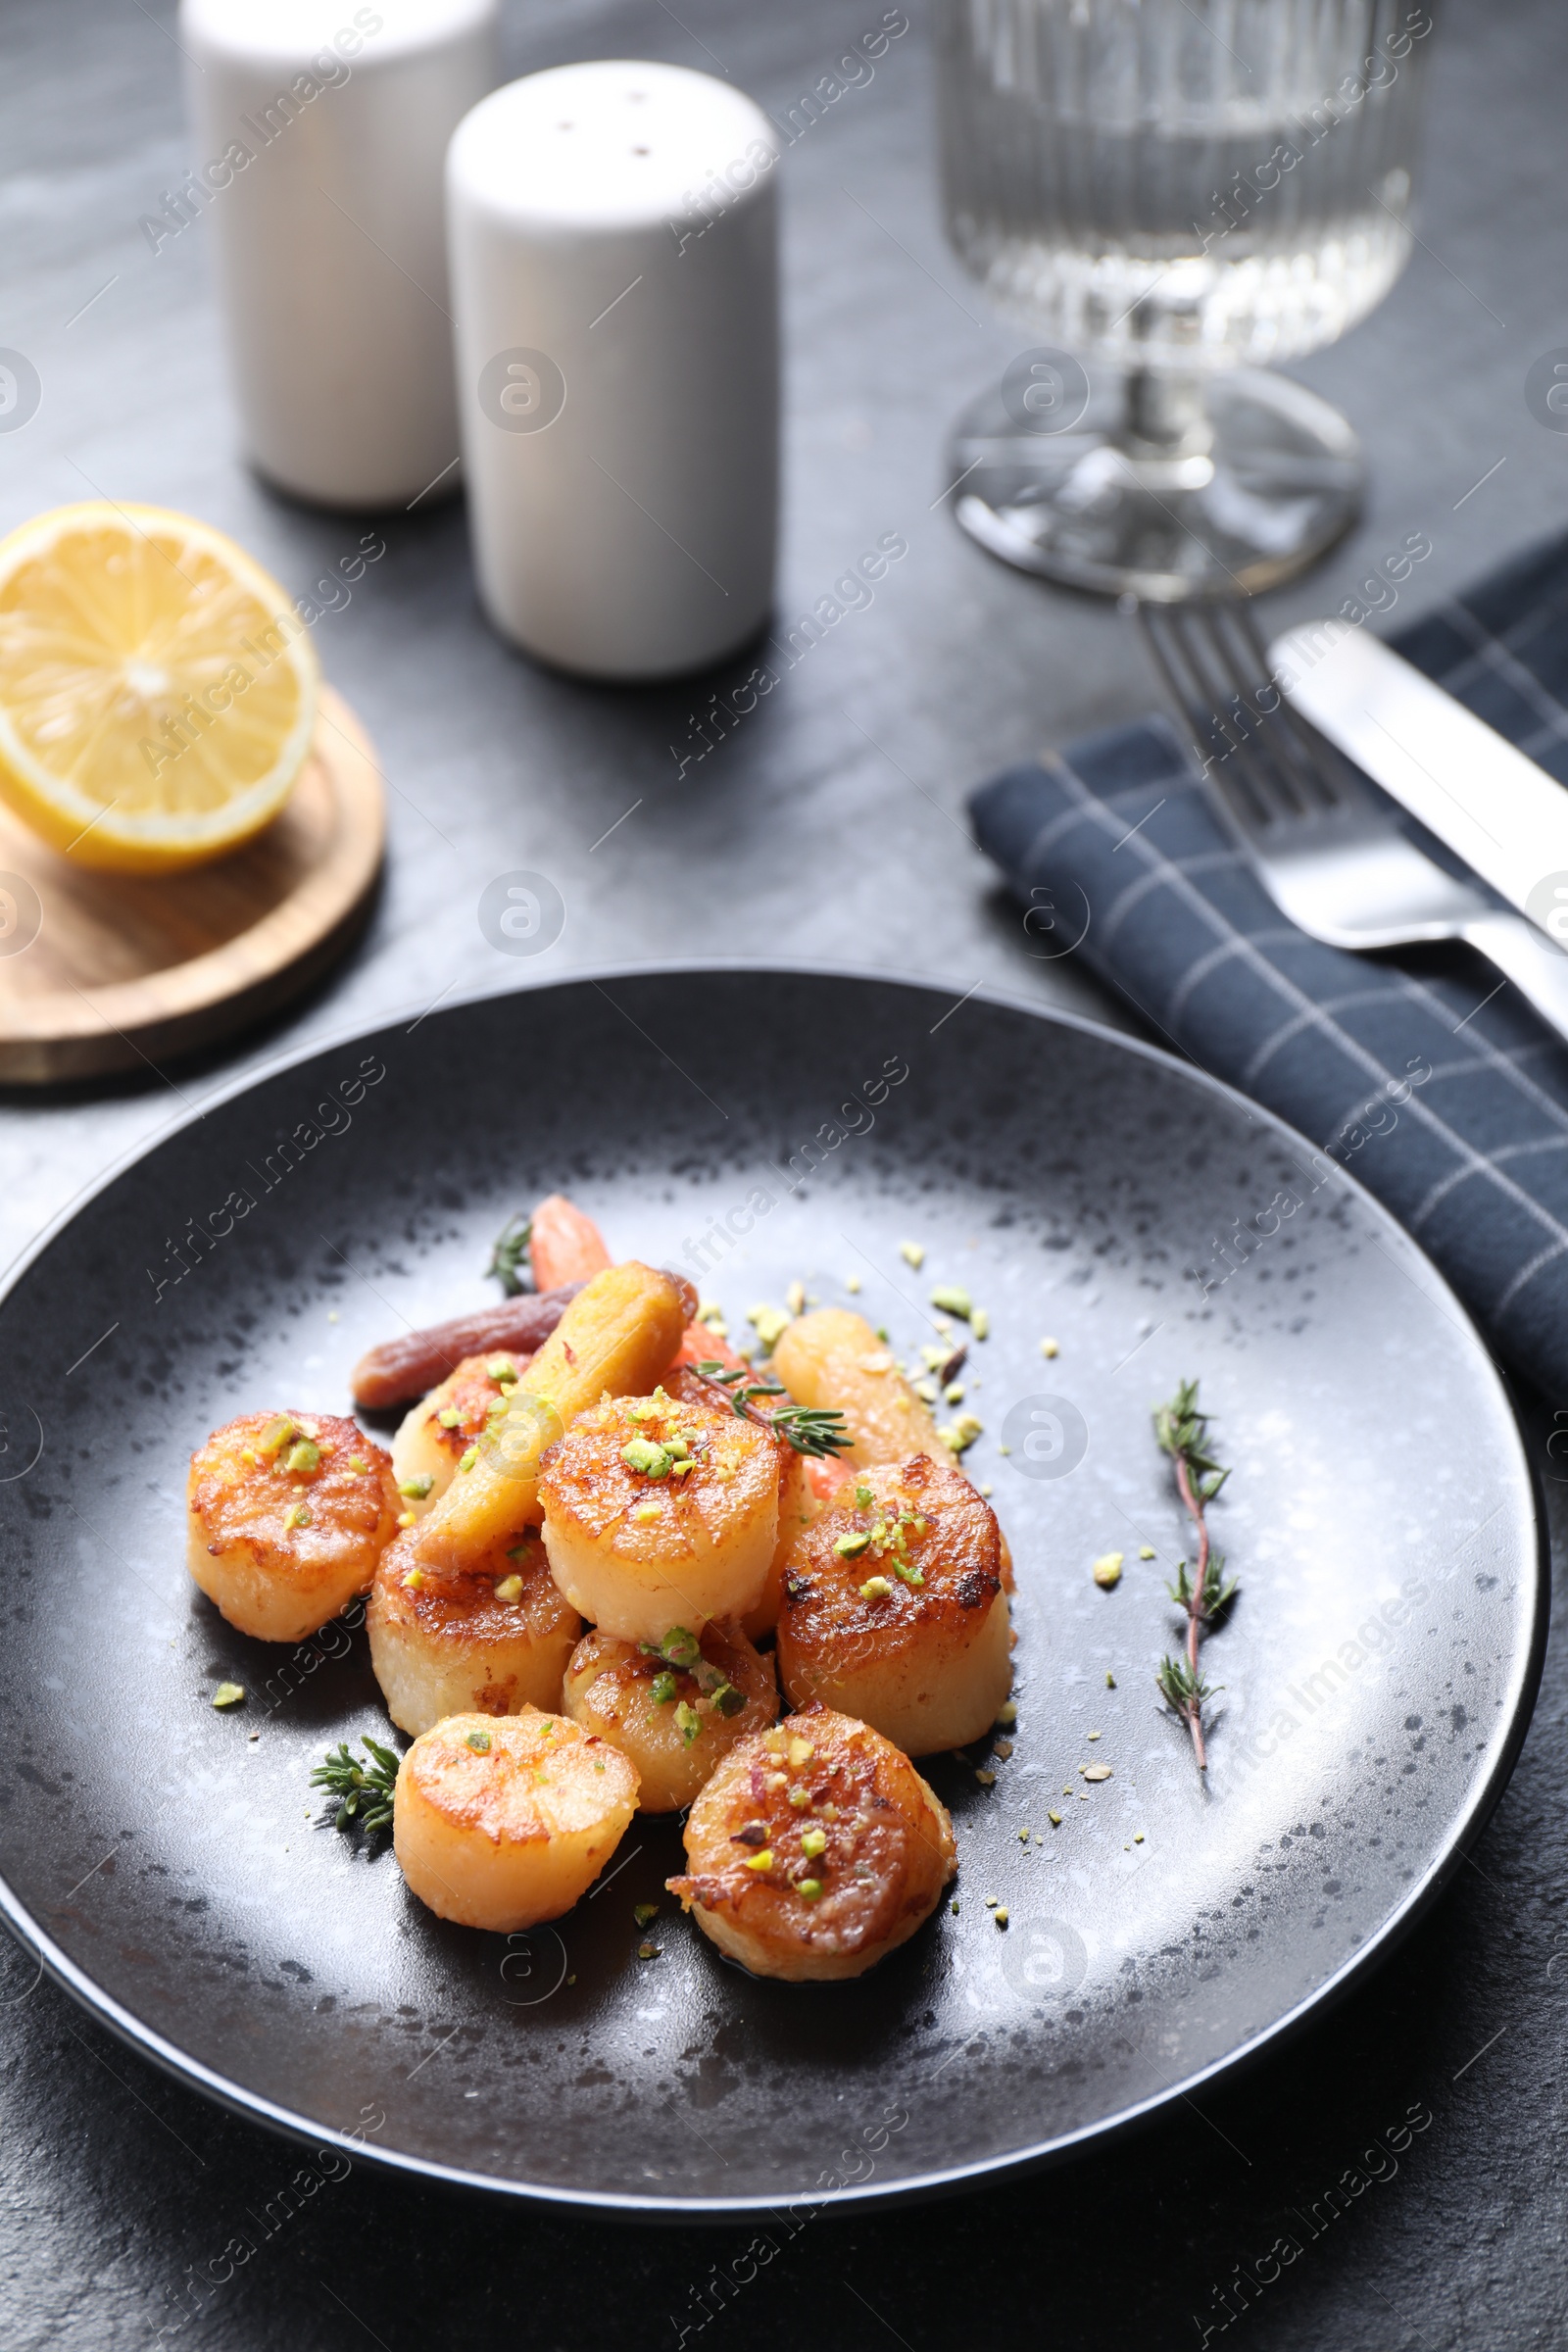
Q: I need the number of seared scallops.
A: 9